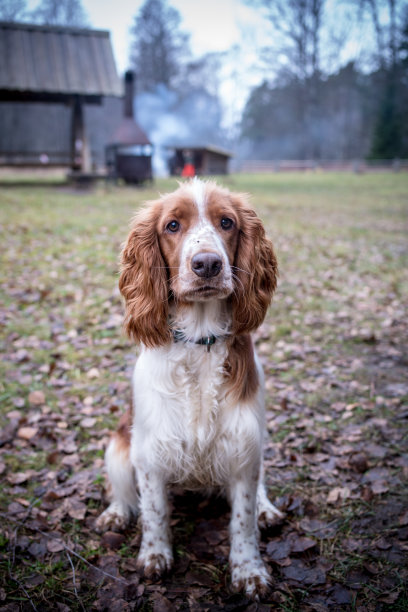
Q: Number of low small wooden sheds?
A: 1